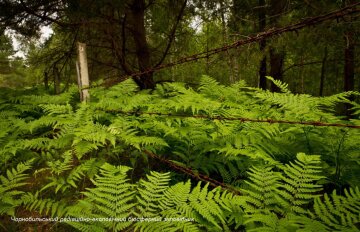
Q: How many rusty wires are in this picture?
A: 3